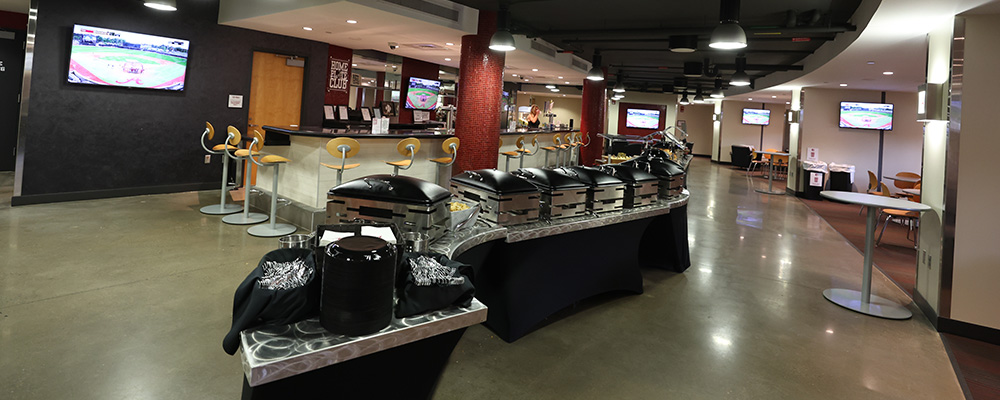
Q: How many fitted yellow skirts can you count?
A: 0